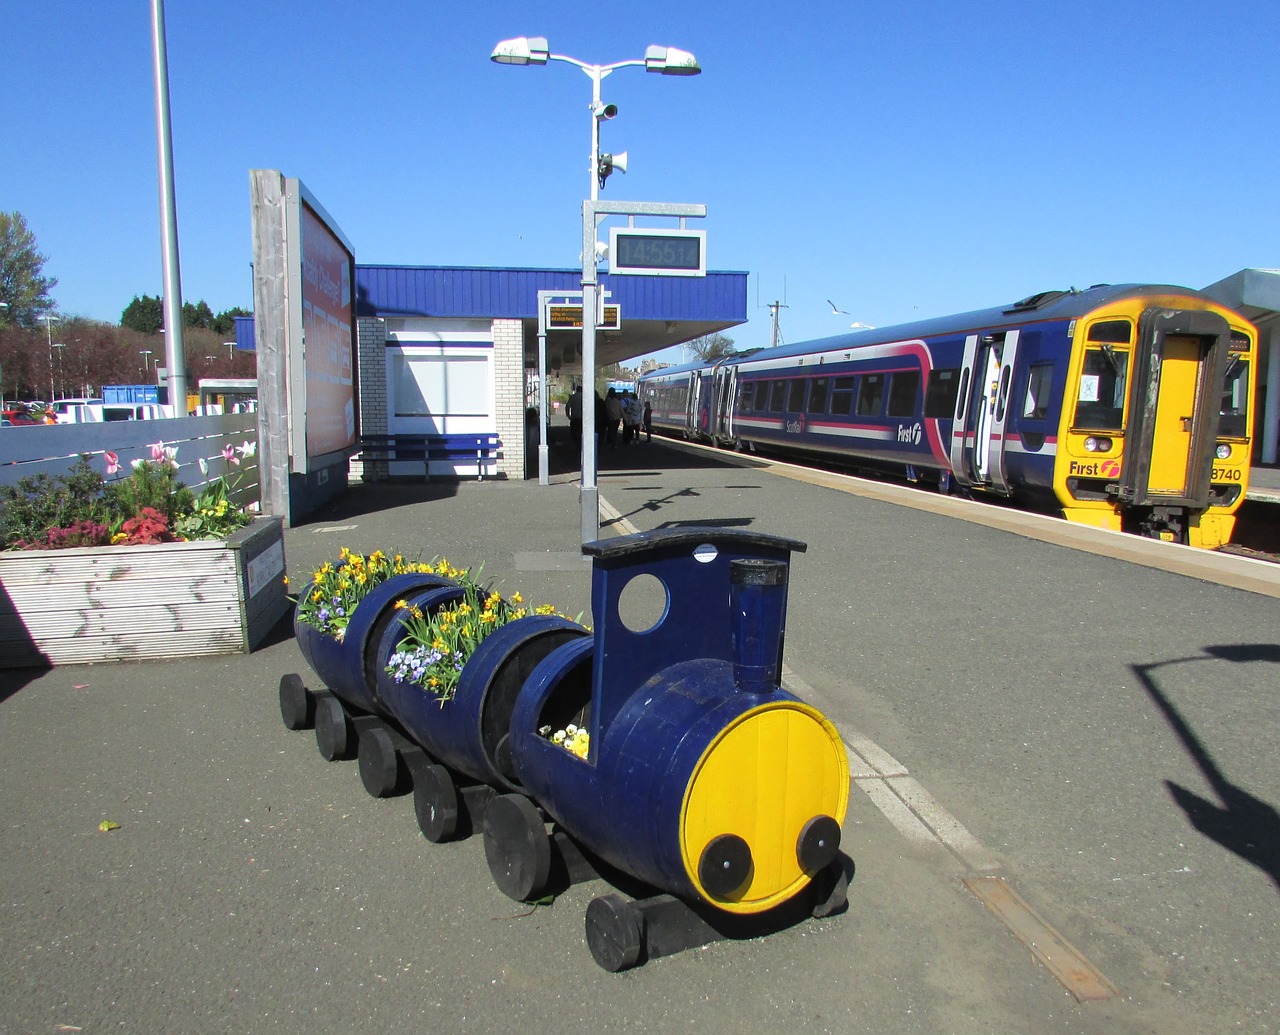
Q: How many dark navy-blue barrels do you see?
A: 3